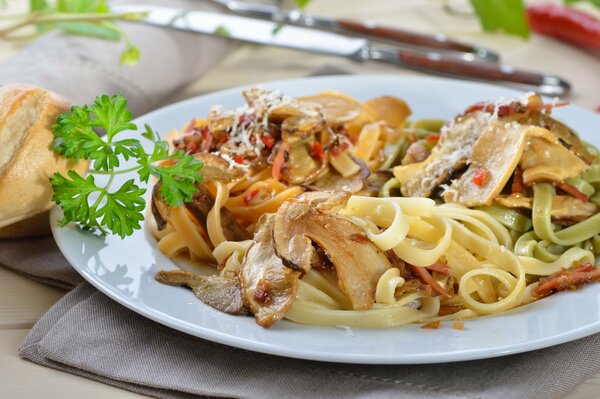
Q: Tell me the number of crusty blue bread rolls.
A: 0